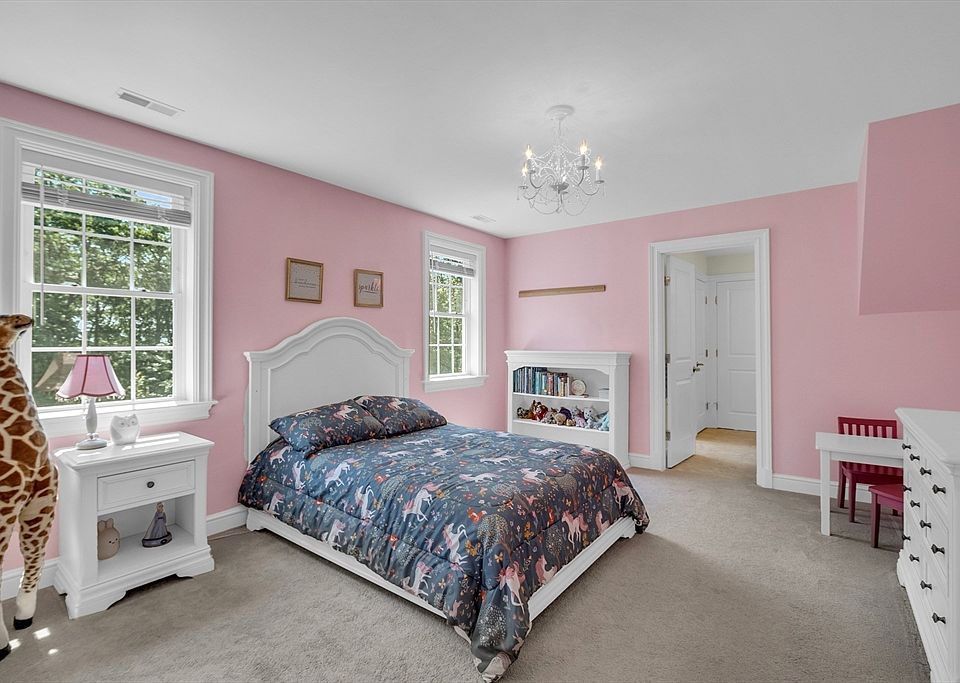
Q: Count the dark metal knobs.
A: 13